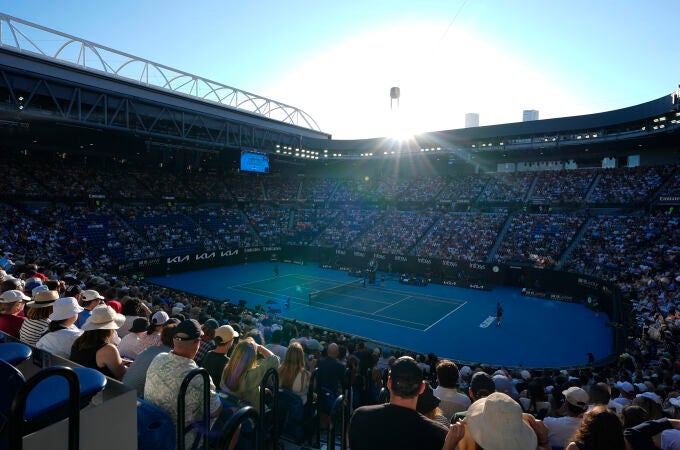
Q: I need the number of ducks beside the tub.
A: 0